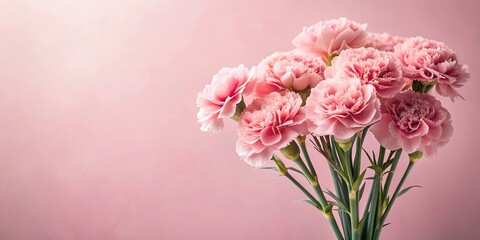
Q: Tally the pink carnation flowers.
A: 9